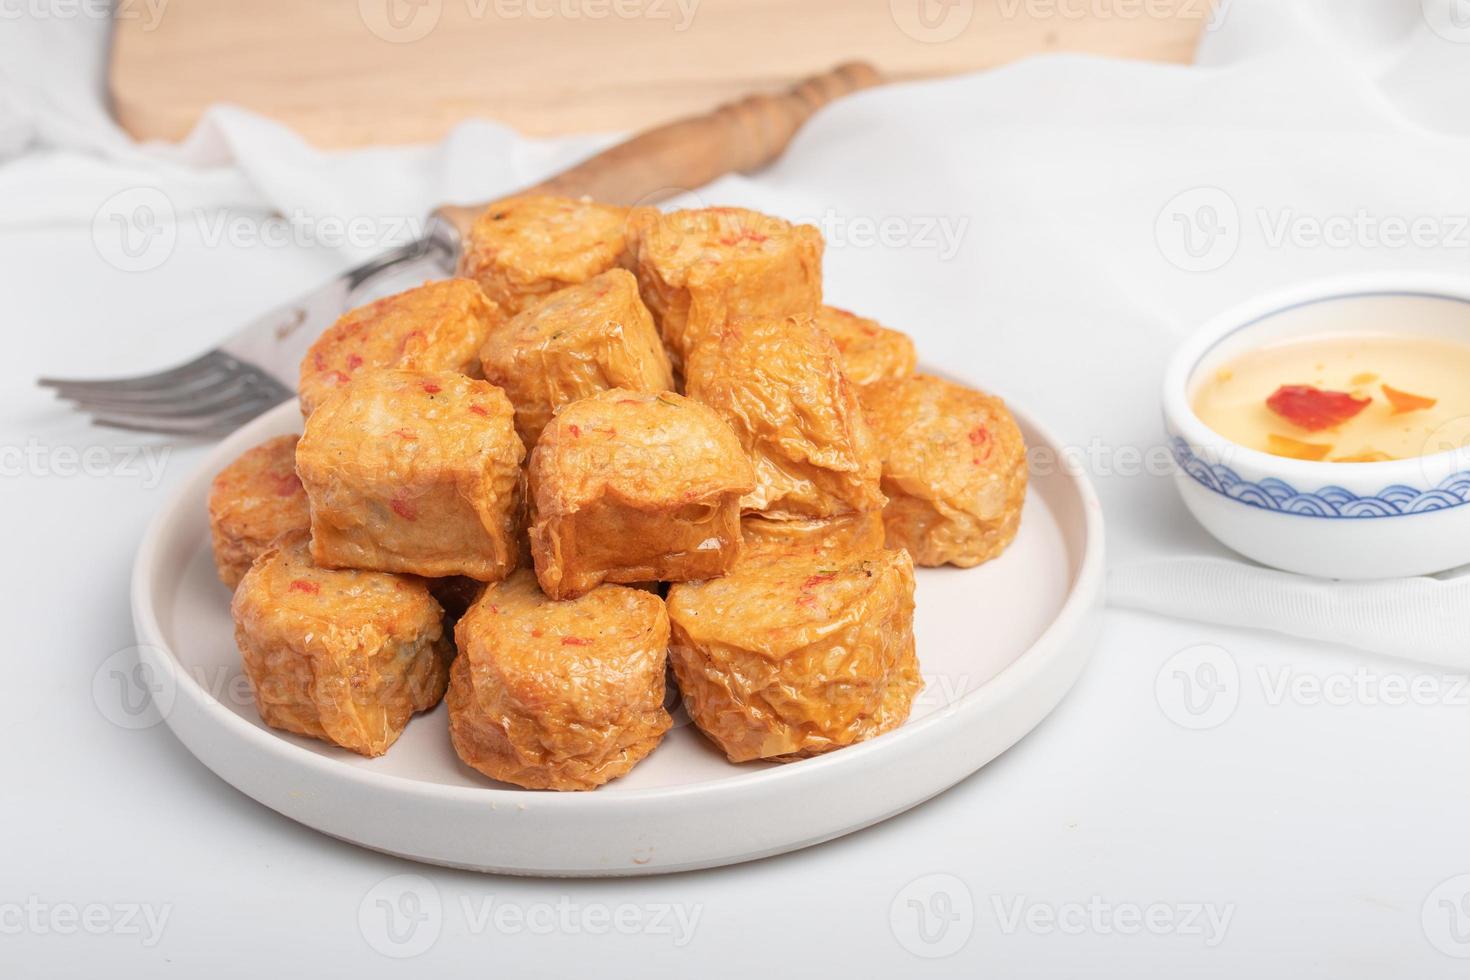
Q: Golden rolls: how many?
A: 14